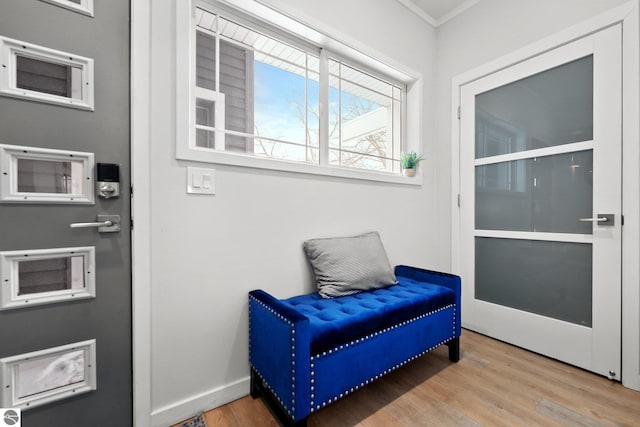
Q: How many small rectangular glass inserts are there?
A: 5